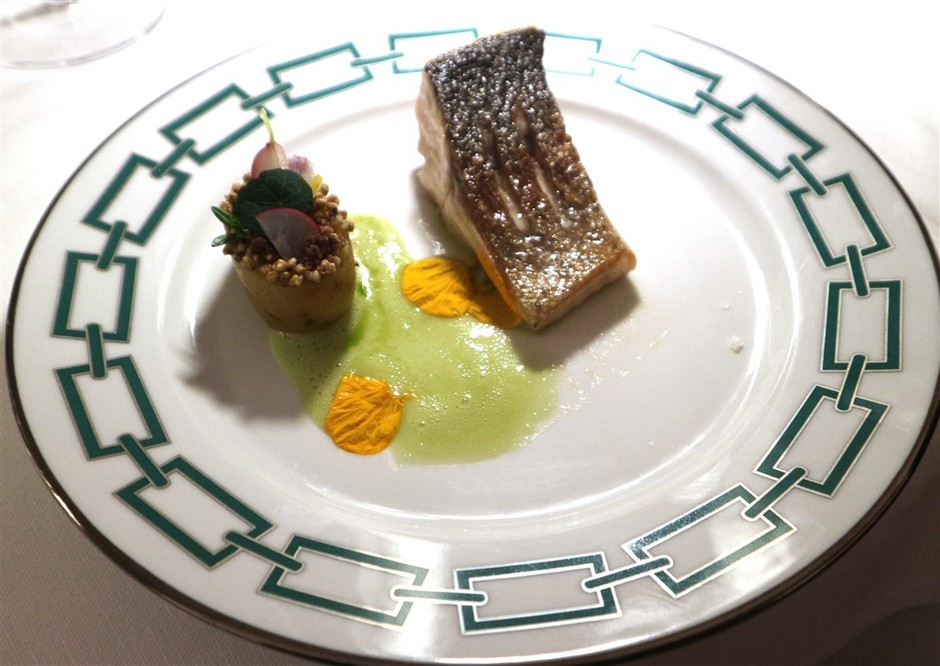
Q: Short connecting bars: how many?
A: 15